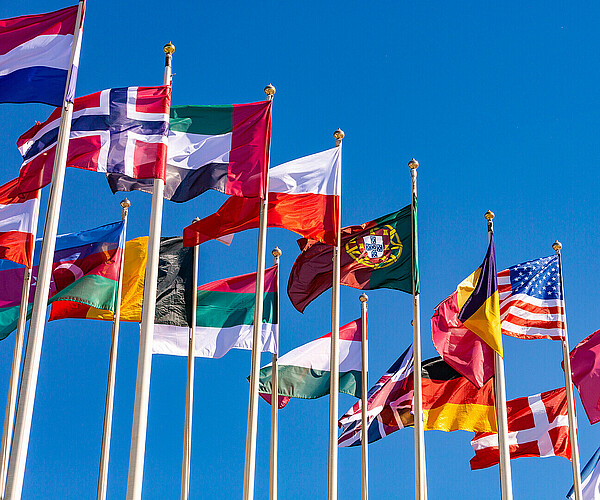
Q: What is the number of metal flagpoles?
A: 12